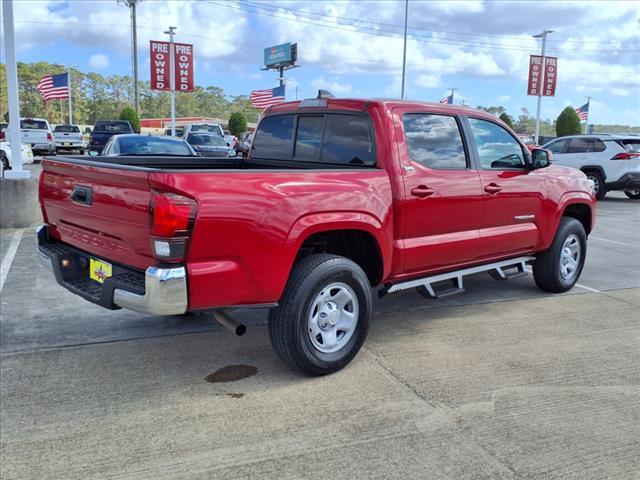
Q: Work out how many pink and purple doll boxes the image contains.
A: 0